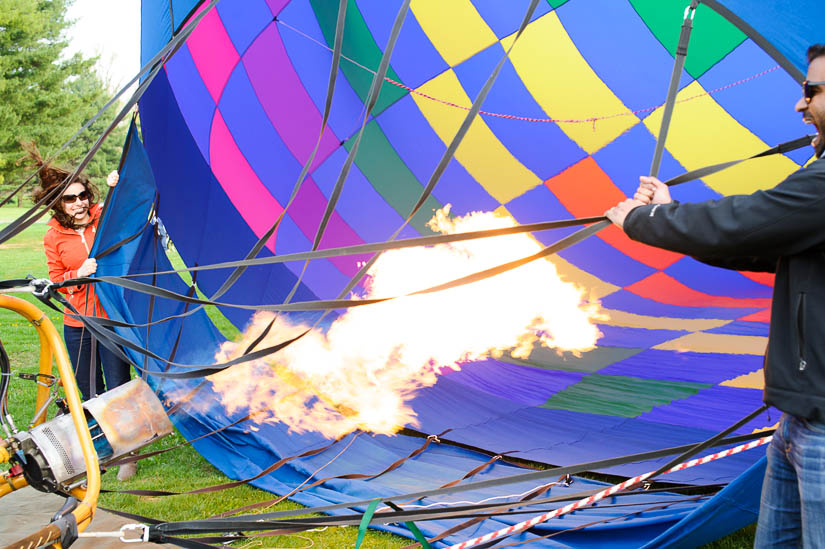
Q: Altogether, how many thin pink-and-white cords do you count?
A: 1